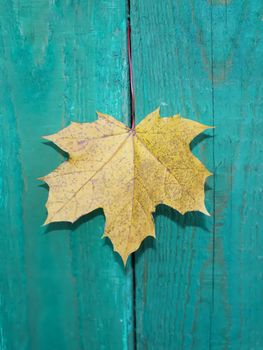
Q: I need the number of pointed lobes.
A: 5